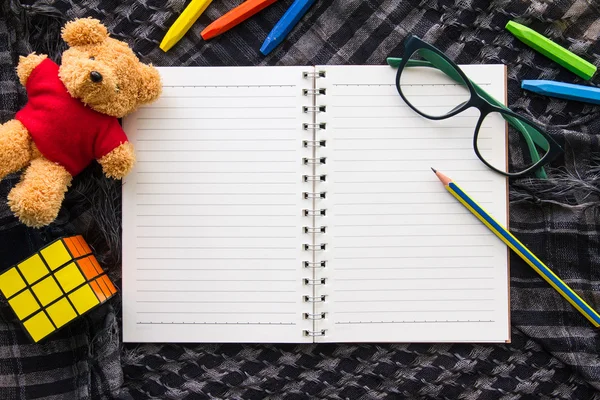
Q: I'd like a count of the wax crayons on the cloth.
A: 5